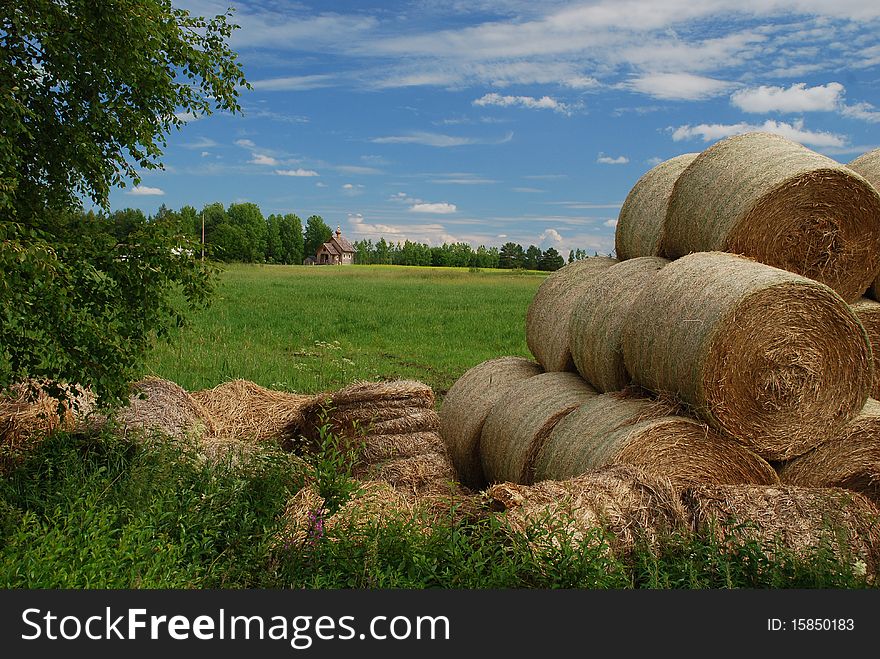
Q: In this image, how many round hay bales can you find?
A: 11